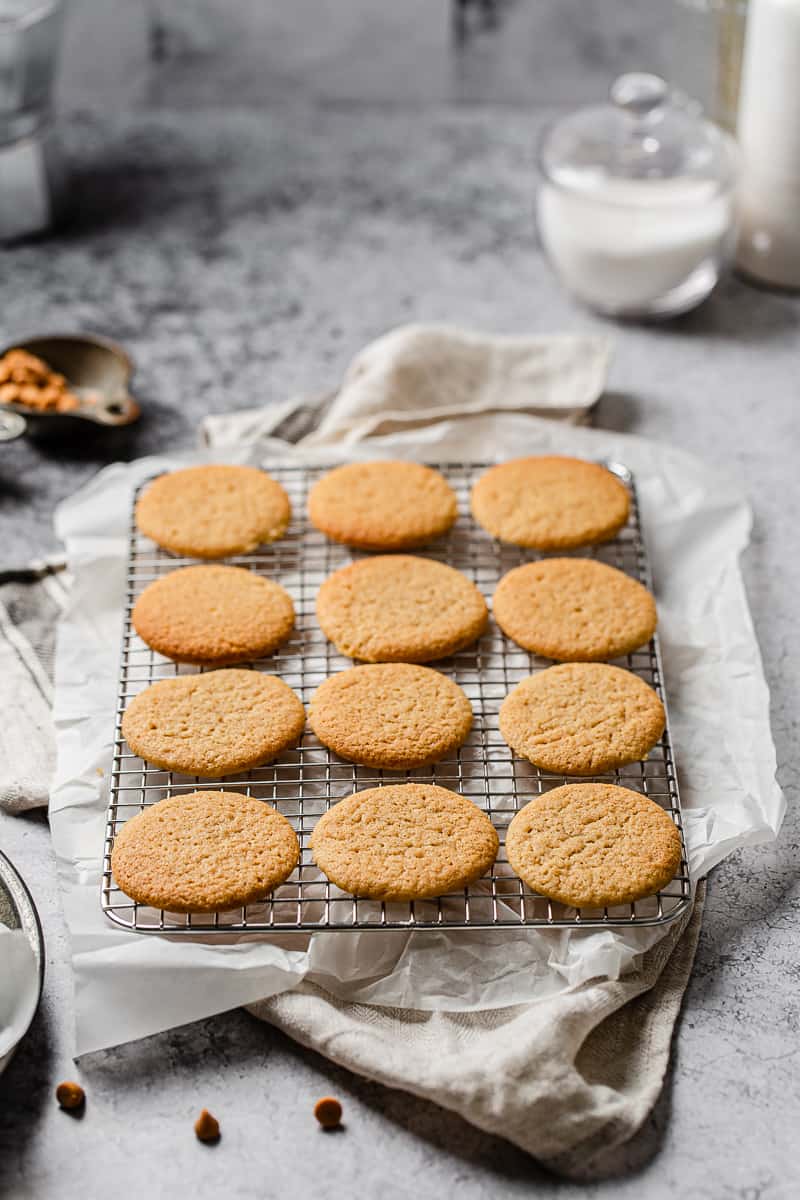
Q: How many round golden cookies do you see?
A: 12